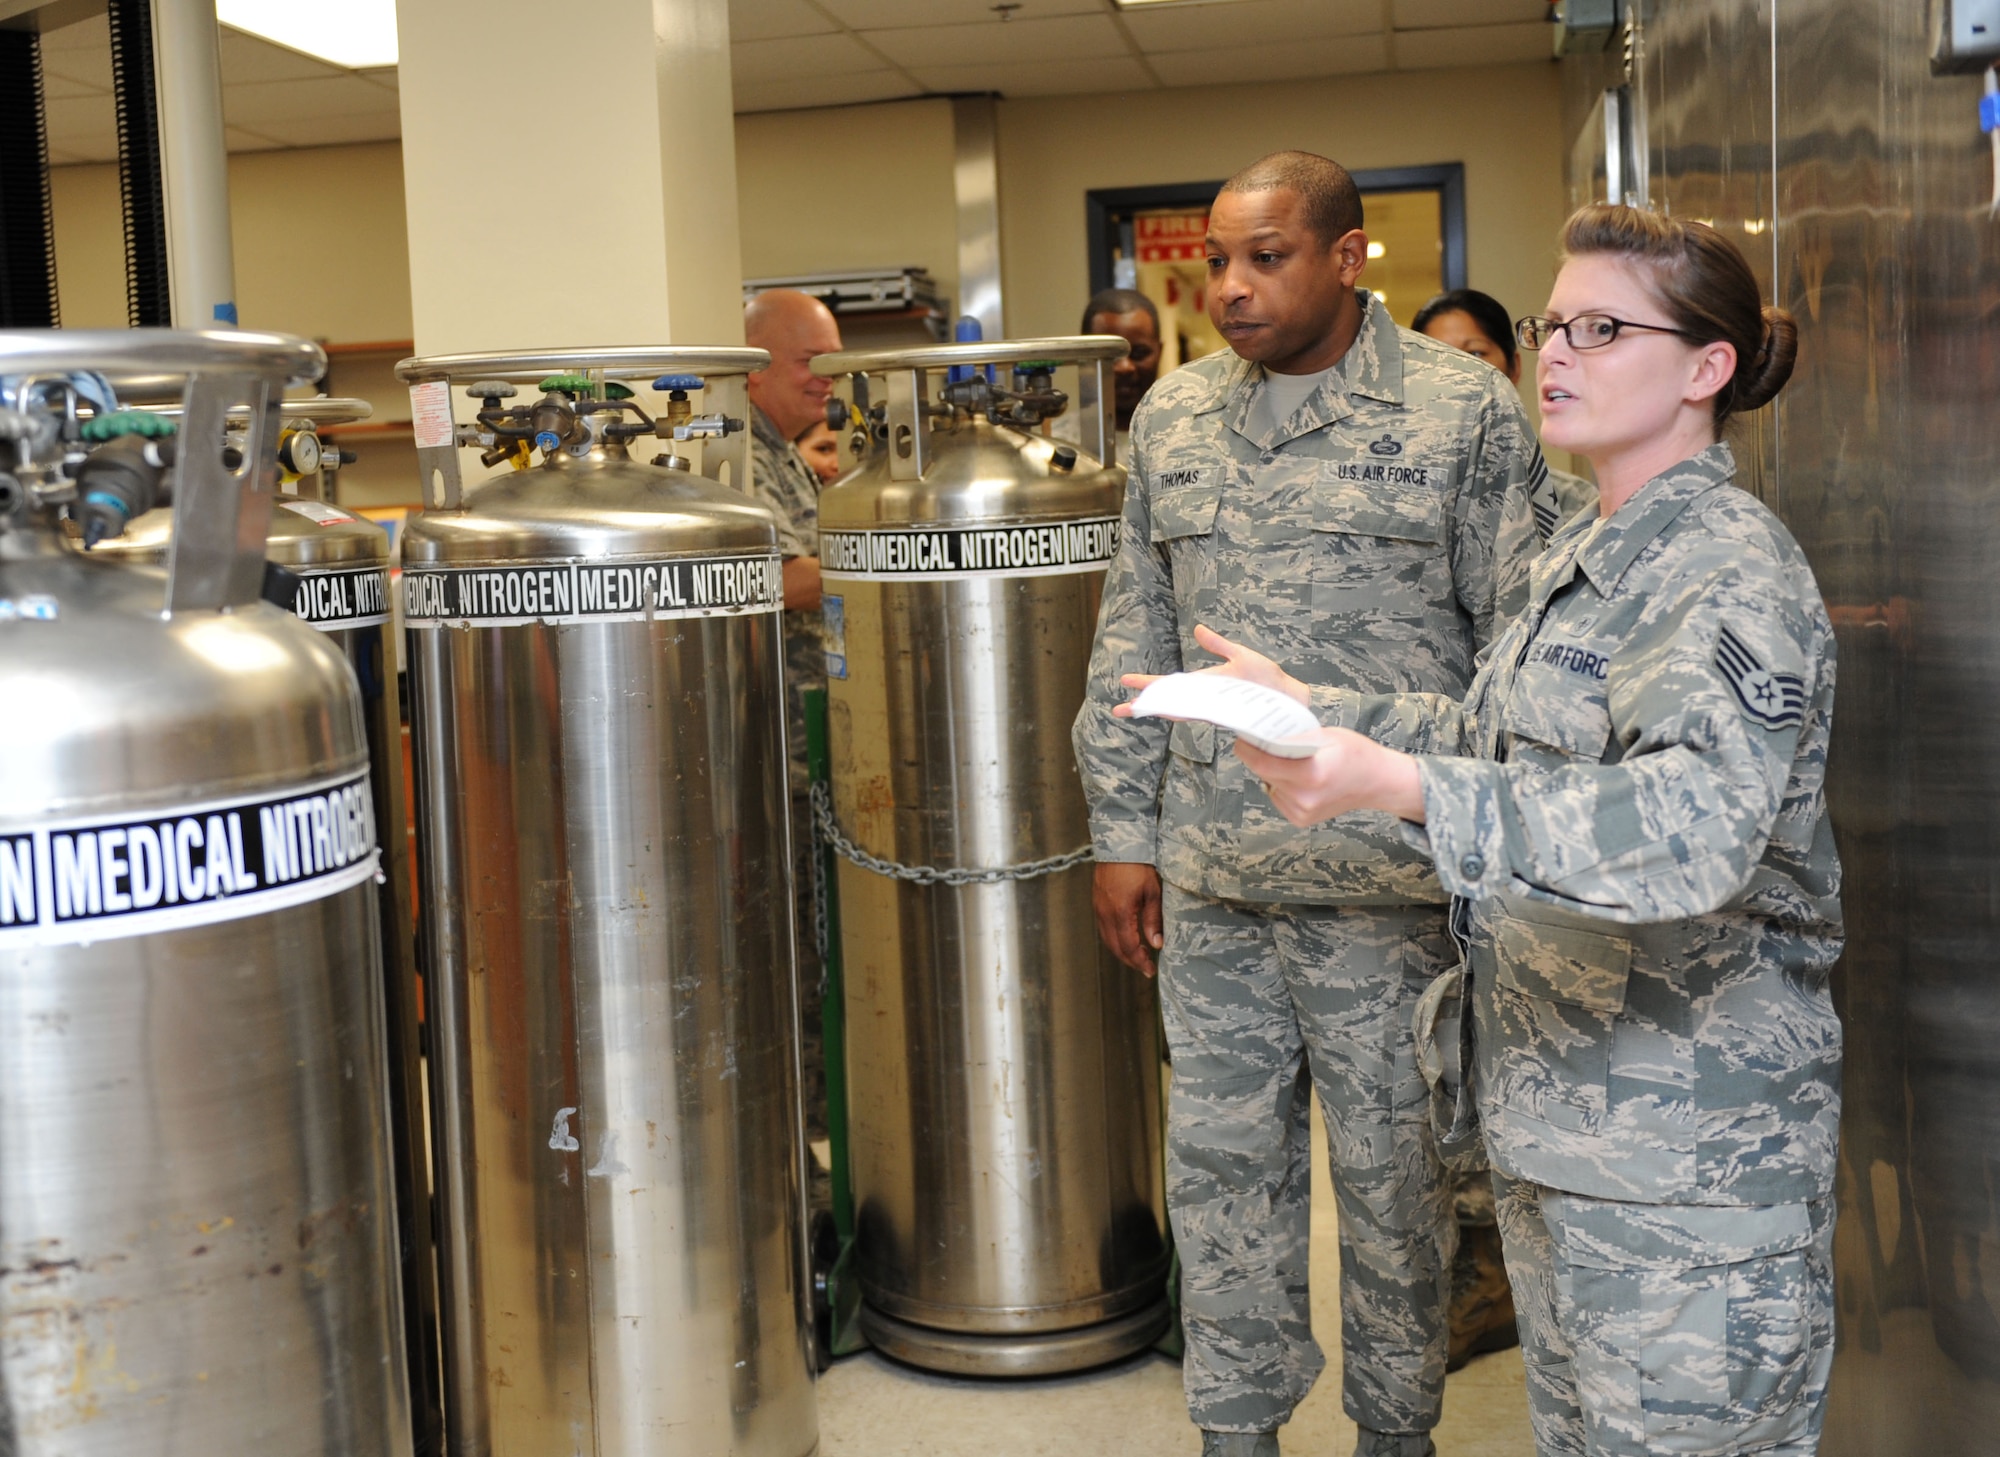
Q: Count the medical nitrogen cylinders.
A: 4